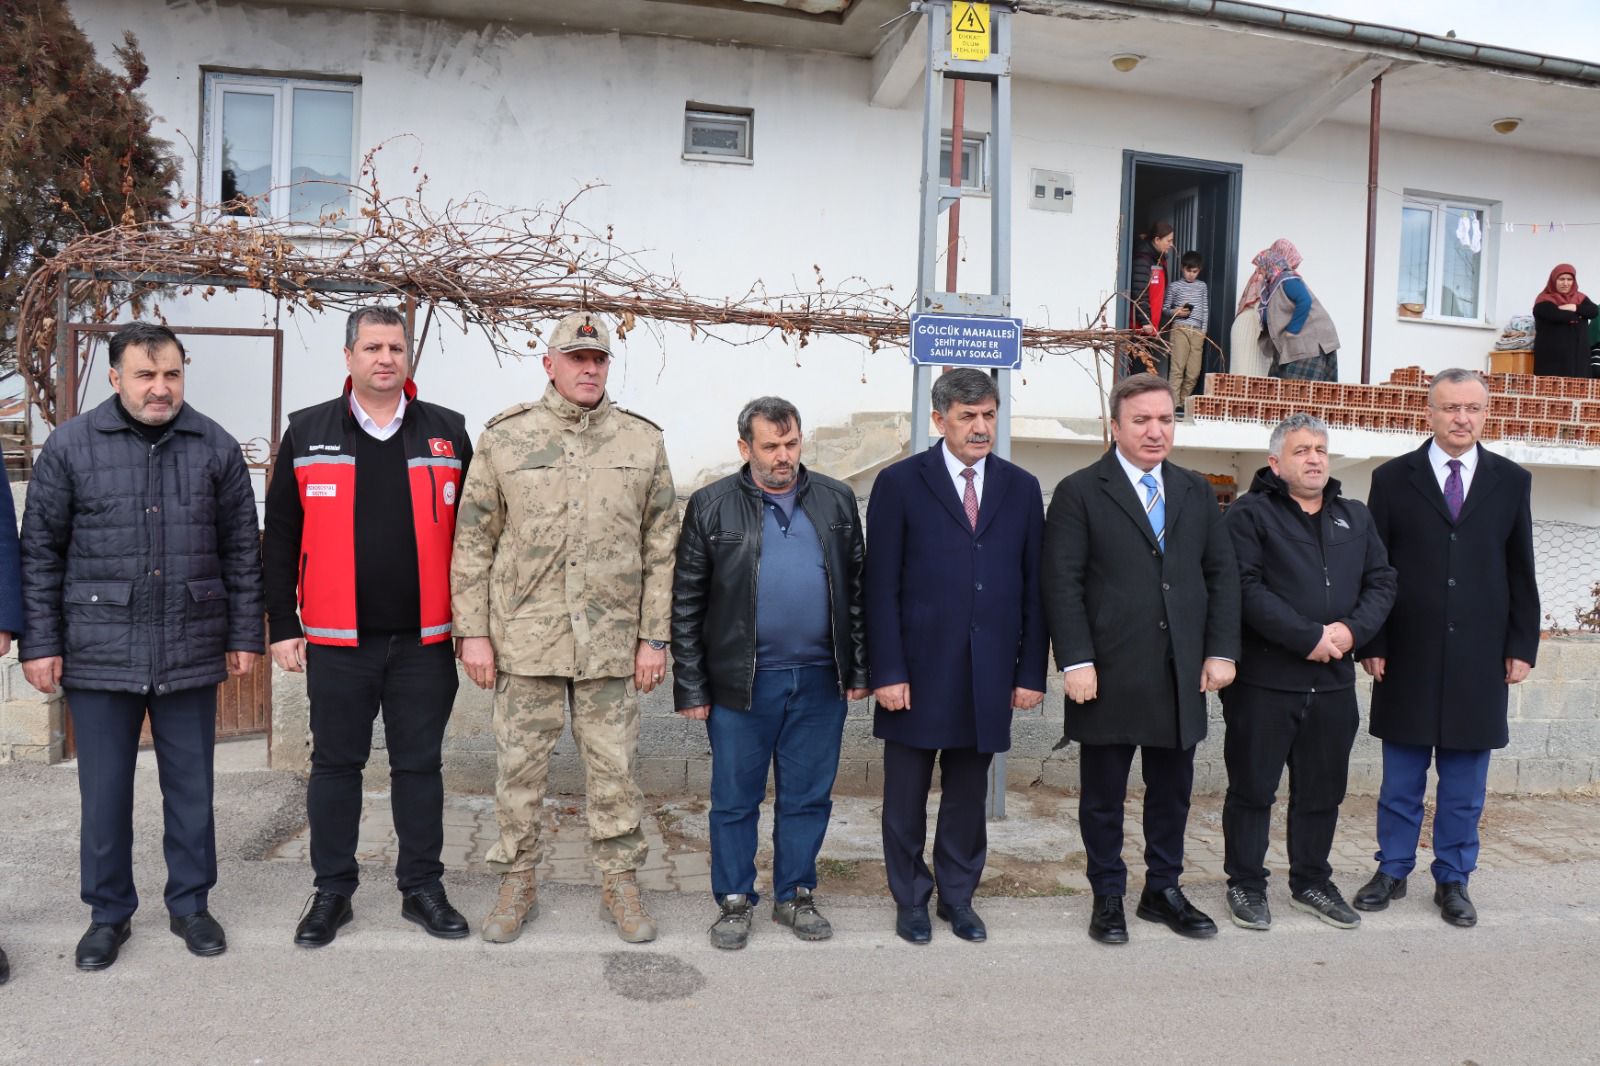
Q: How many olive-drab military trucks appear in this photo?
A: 0